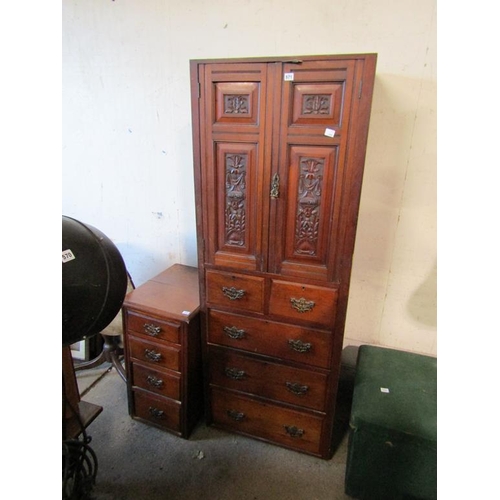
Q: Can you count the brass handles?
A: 13